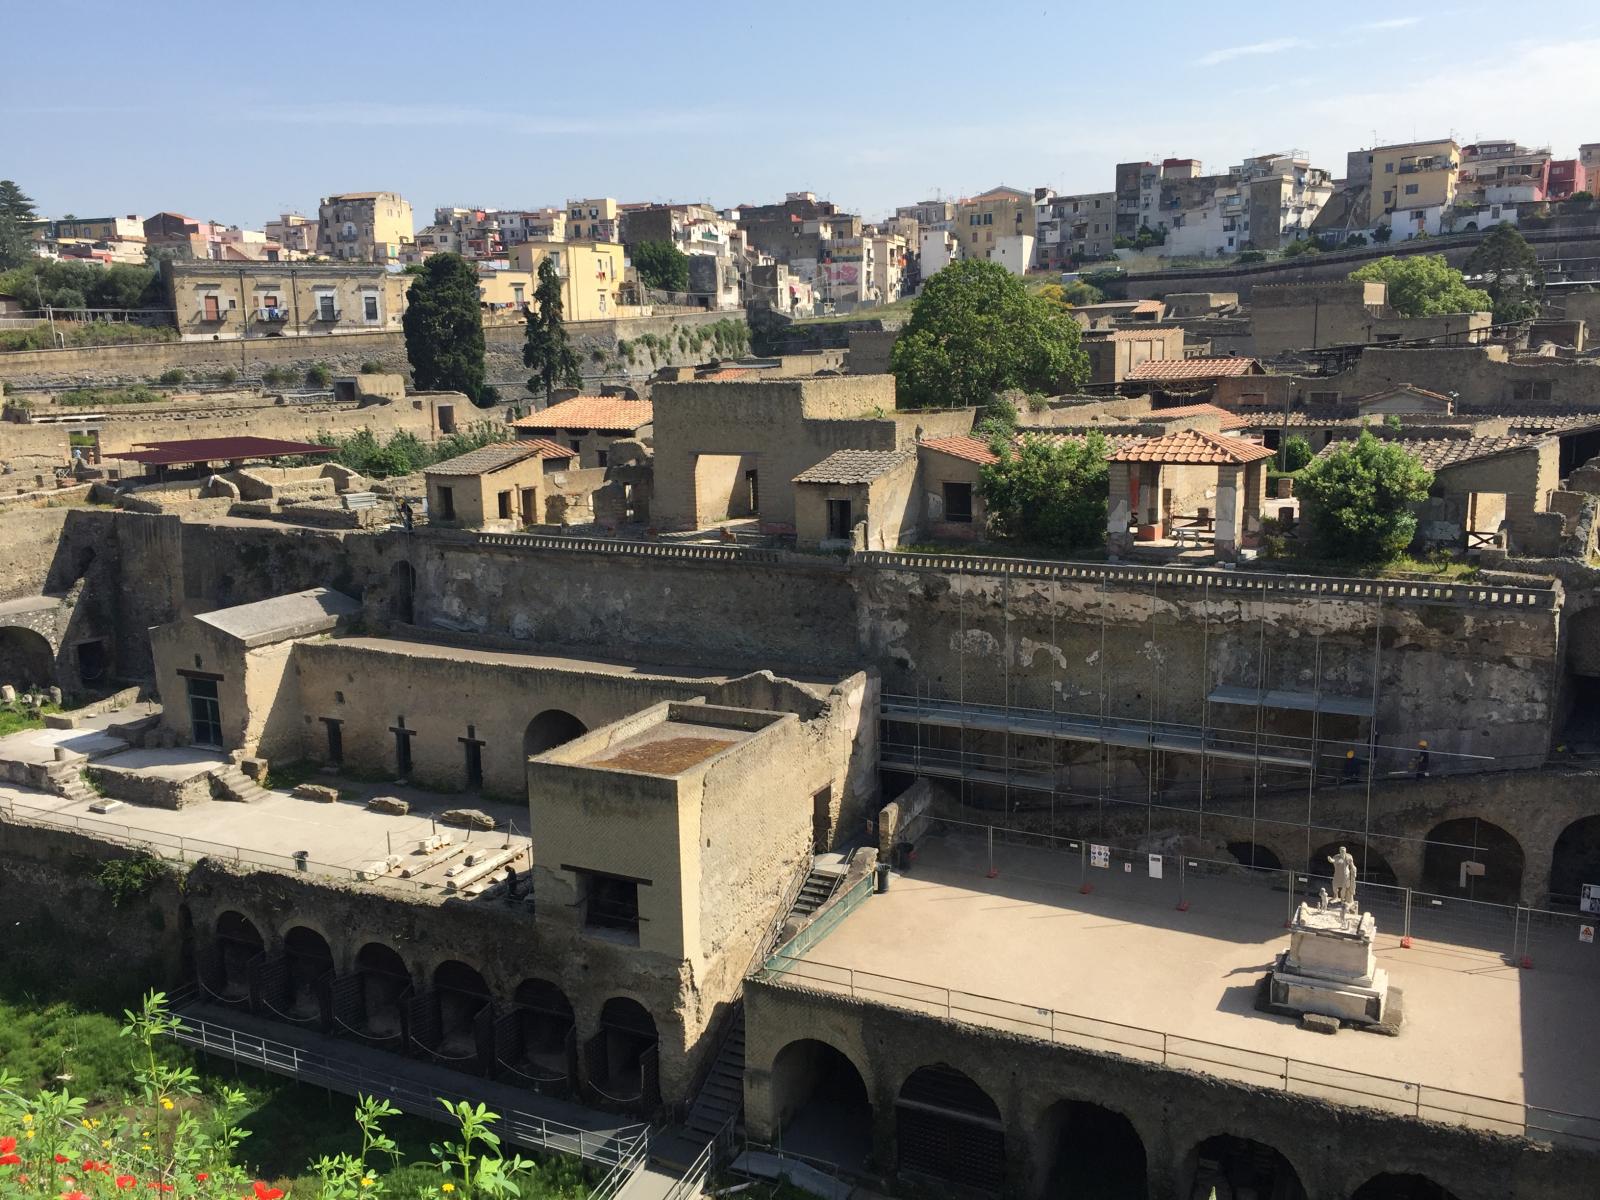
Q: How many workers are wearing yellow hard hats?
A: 2